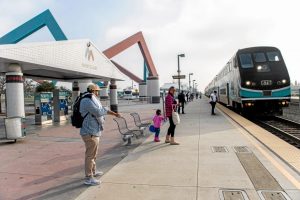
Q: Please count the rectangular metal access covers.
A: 4